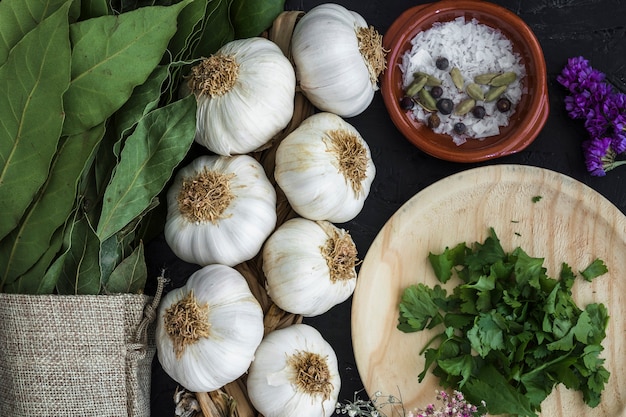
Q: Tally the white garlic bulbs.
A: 7